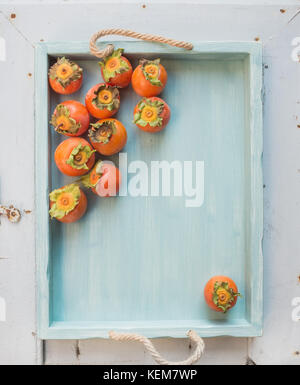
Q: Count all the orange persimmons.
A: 11